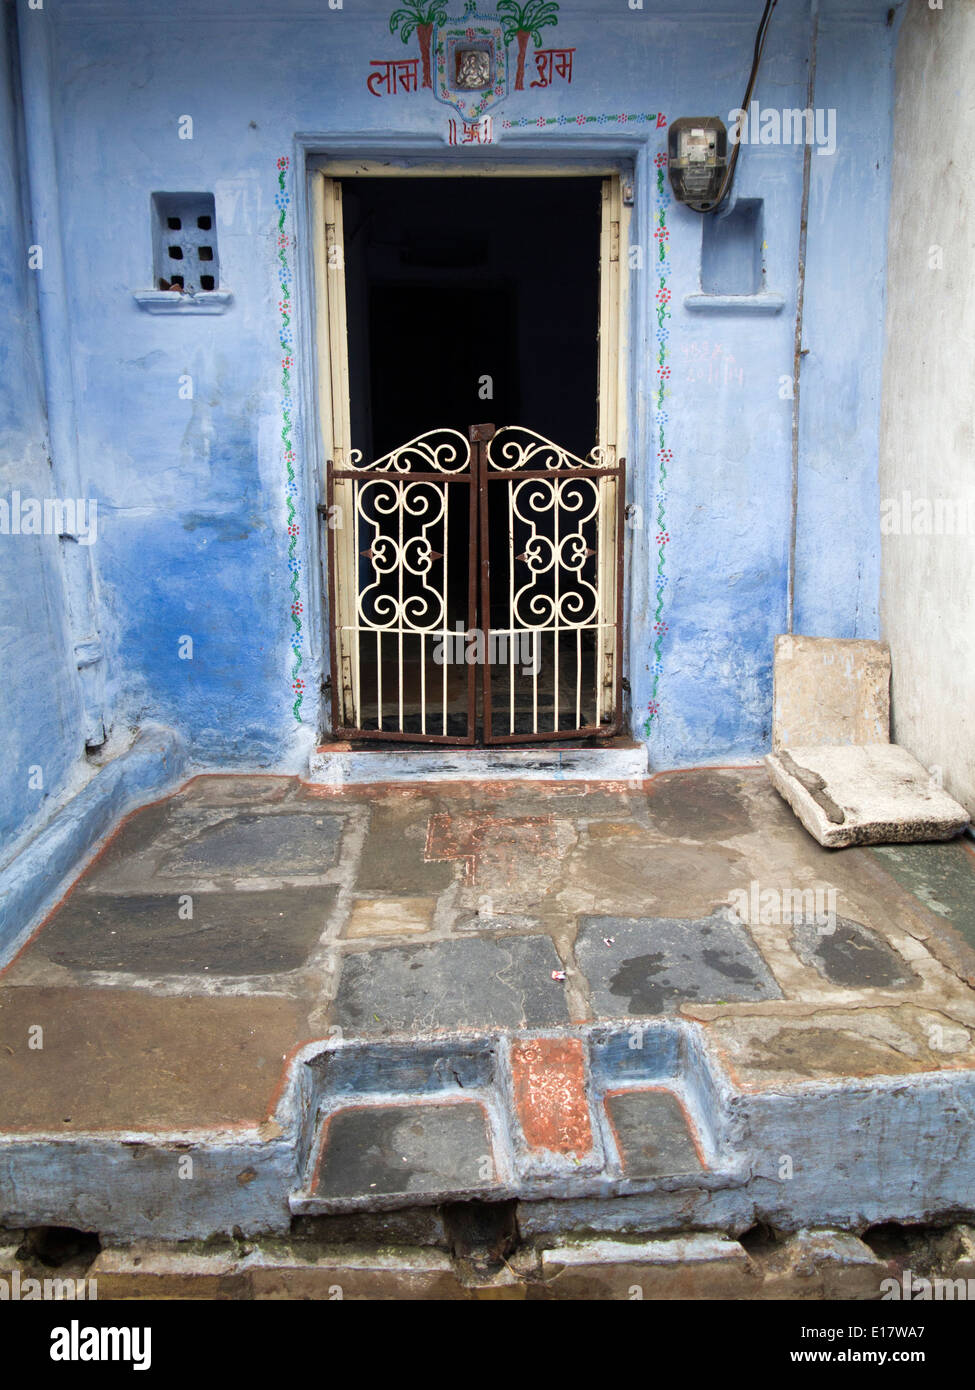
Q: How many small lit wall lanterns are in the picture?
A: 0